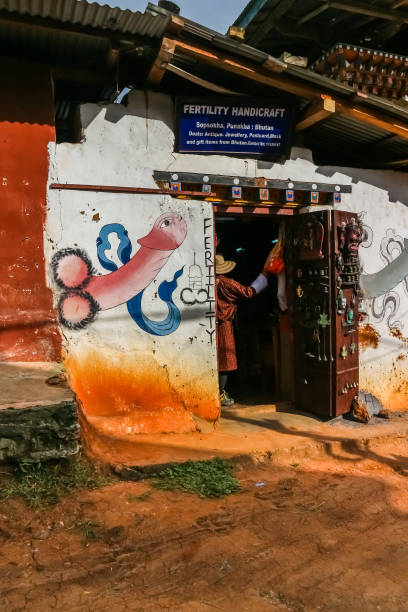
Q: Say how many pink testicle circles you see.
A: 2